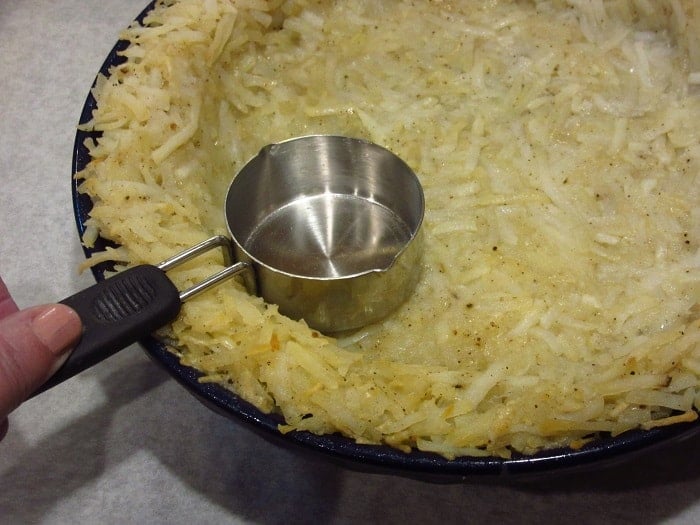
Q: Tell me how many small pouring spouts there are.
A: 2